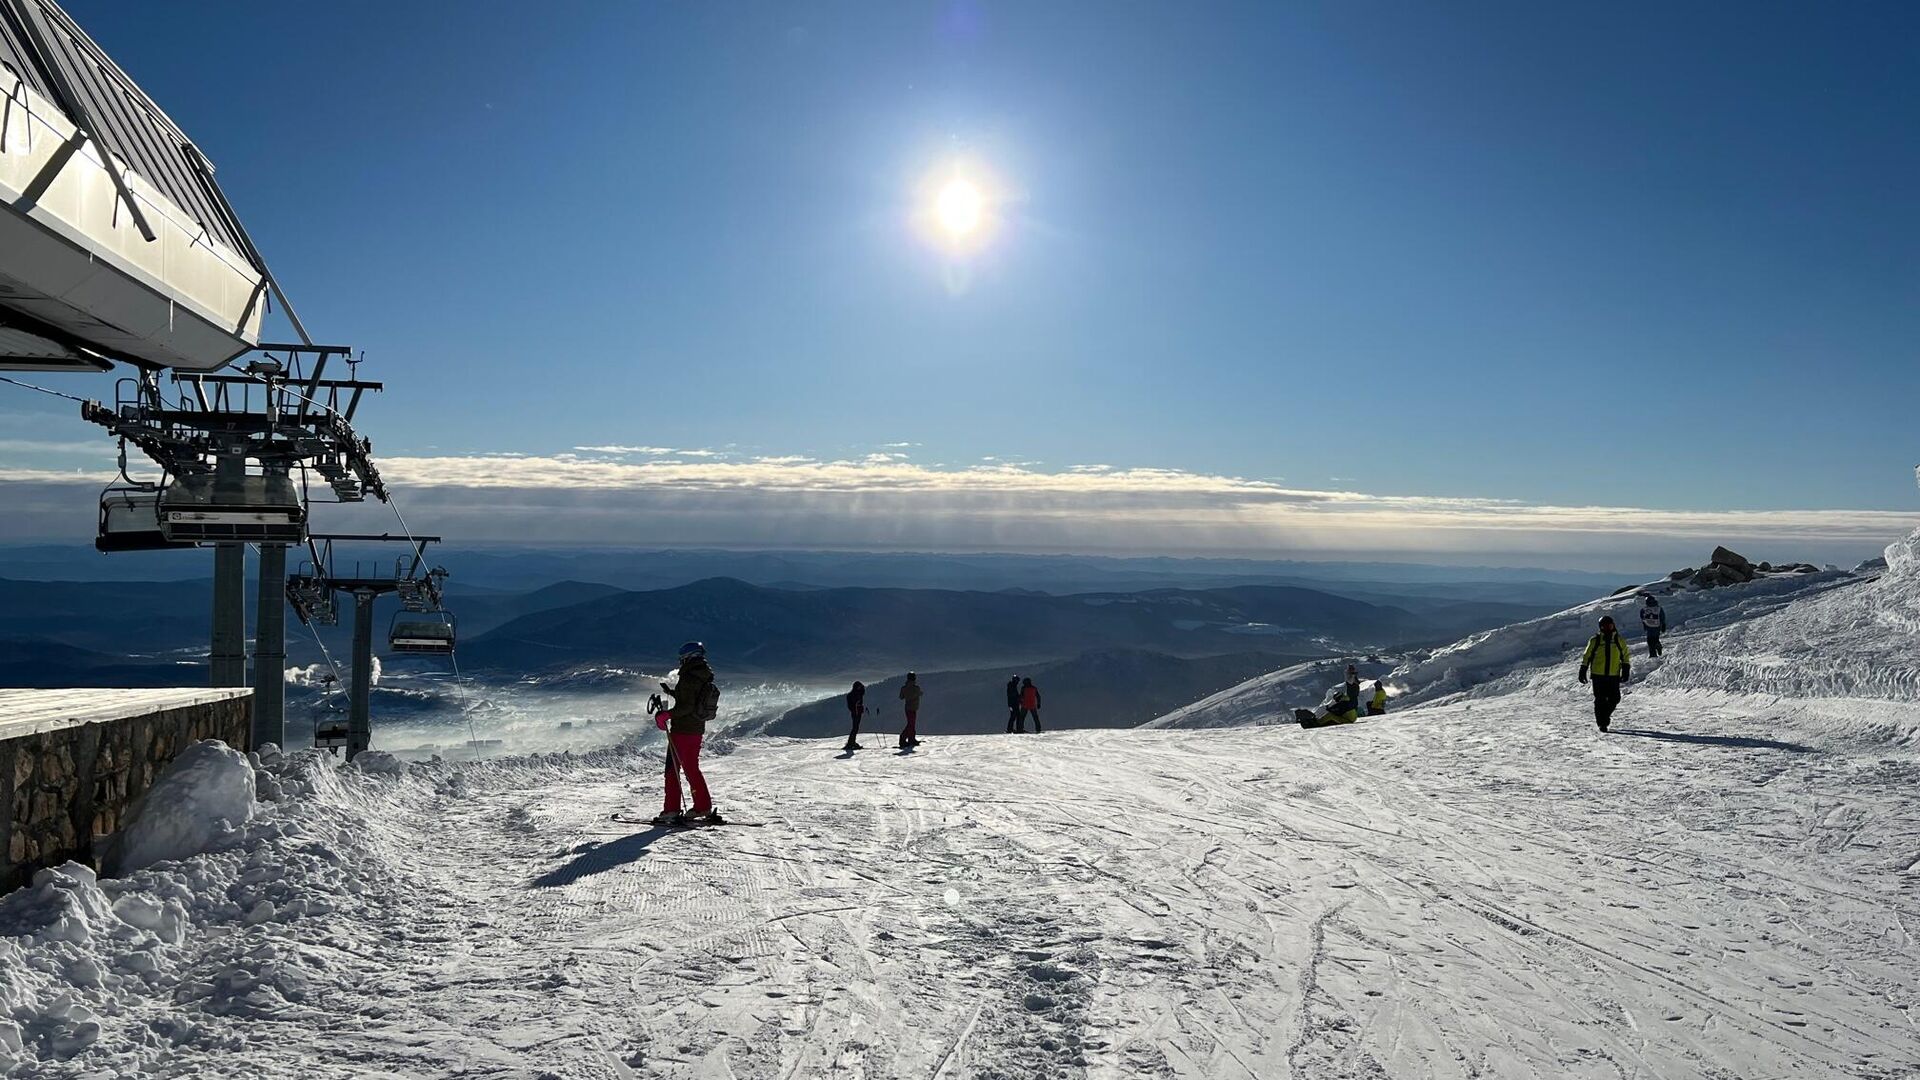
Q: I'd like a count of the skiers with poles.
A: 2